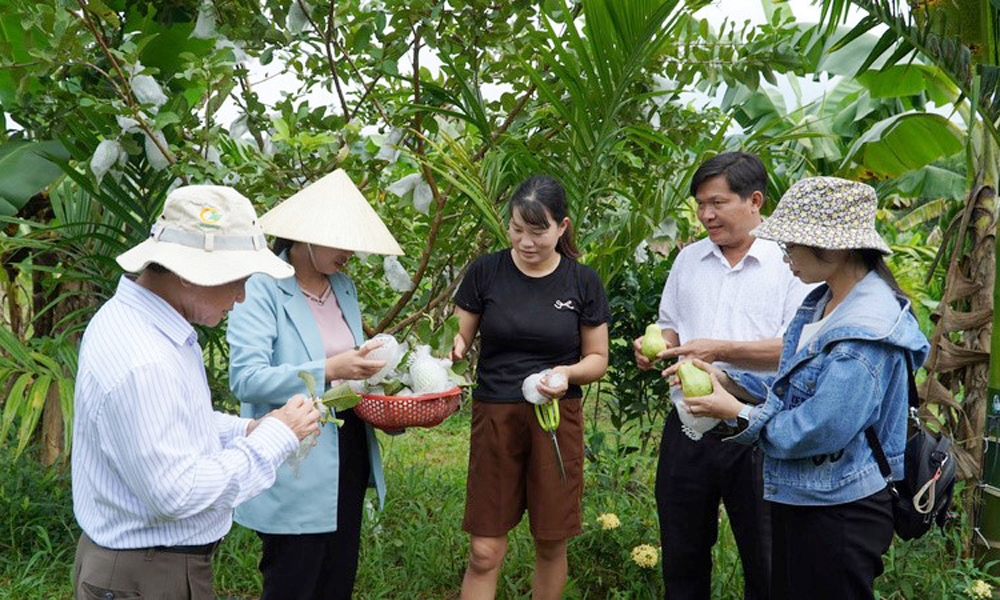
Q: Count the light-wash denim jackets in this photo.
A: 1